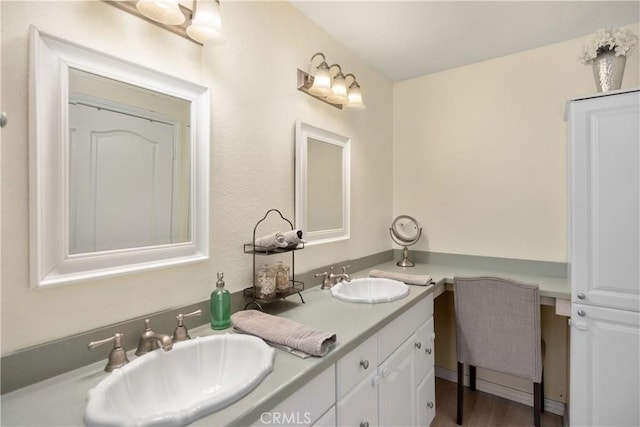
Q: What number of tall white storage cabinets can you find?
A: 1